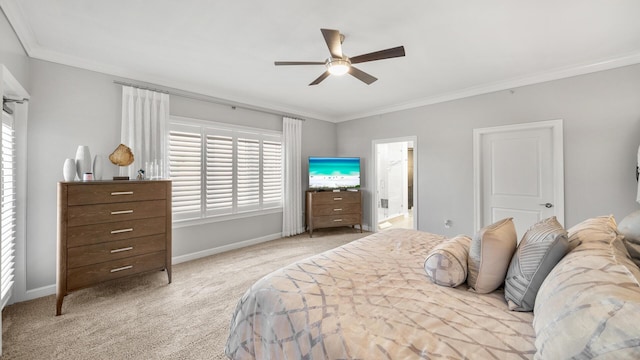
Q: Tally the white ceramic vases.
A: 3